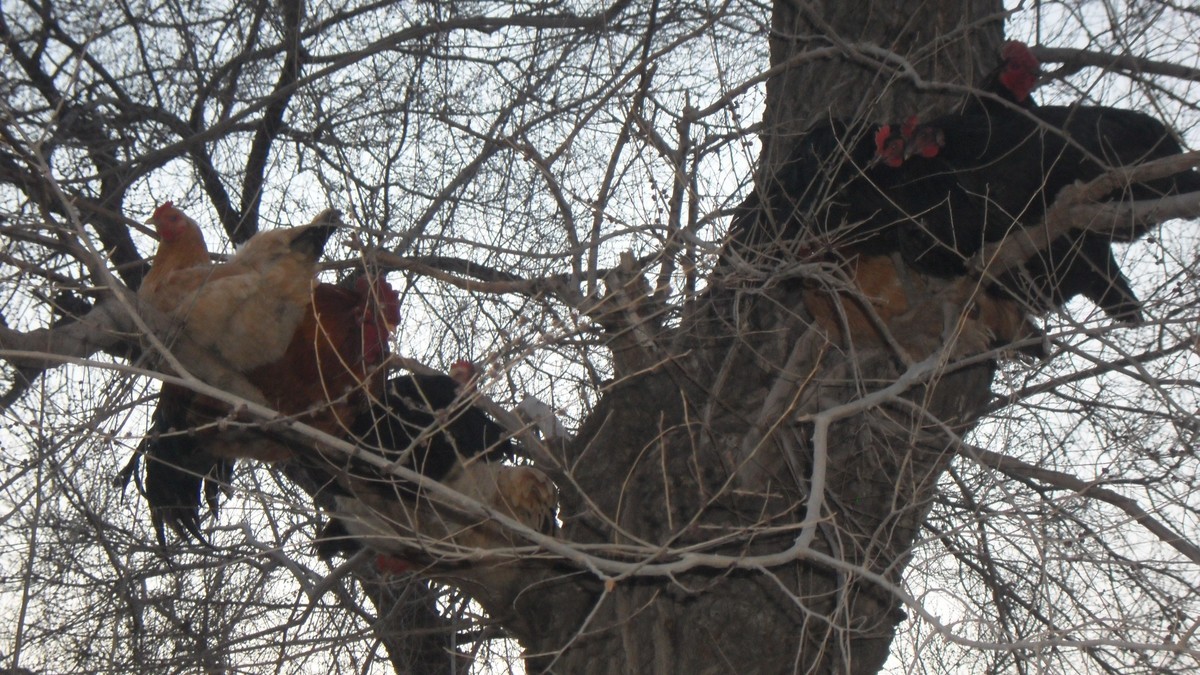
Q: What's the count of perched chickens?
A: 8